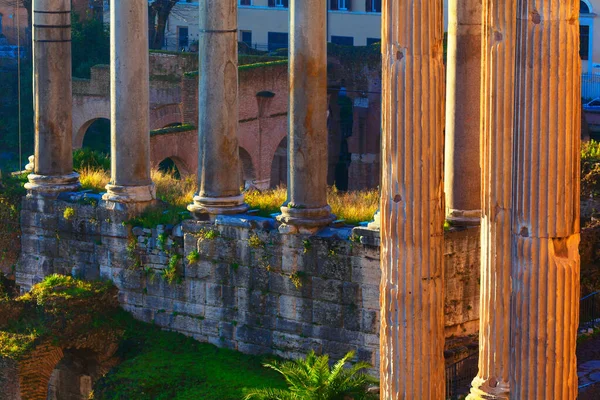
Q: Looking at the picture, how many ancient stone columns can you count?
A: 8